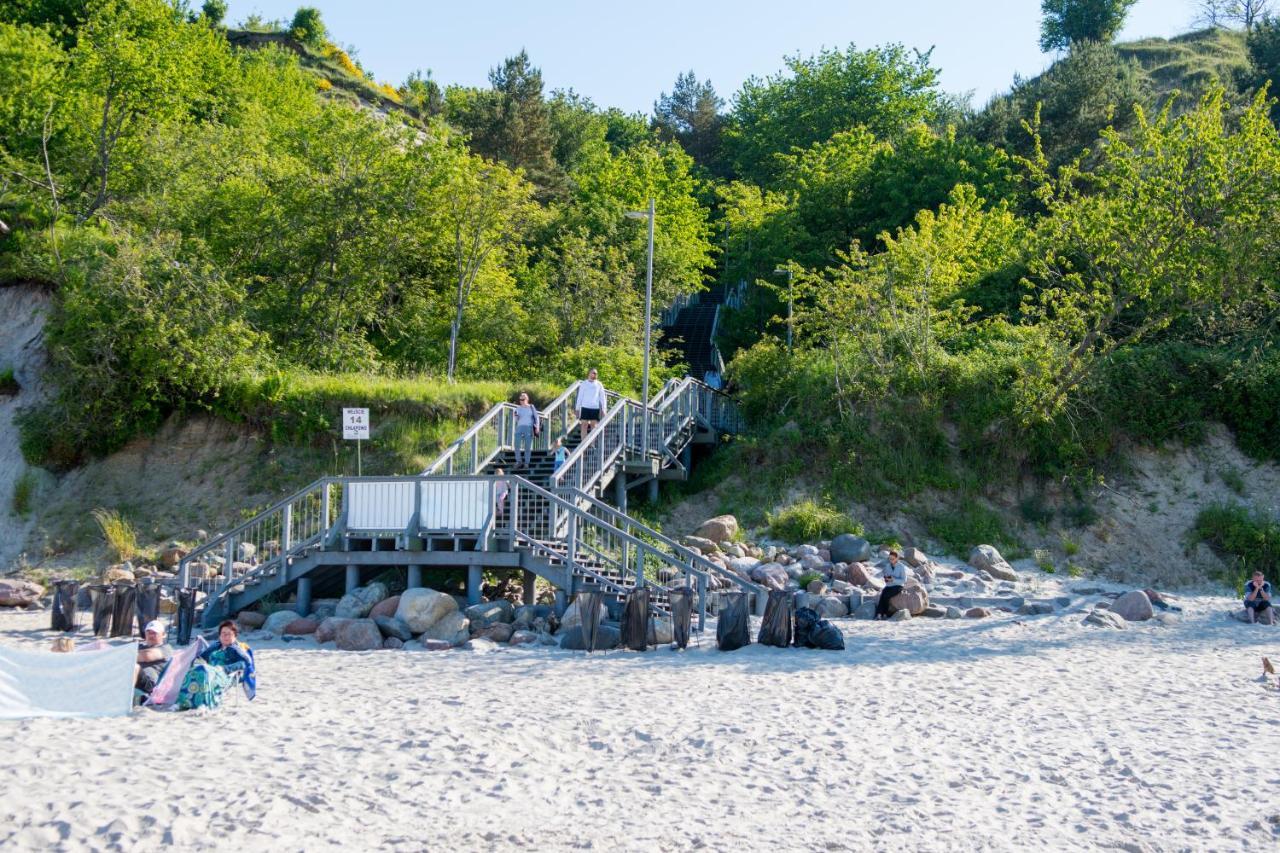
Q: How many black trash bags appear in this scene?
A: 12